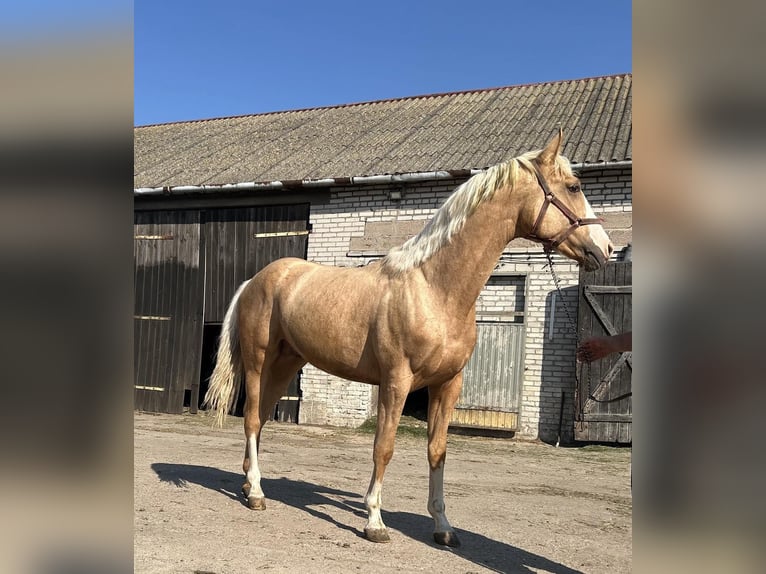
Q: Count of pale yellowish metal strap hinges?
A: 5